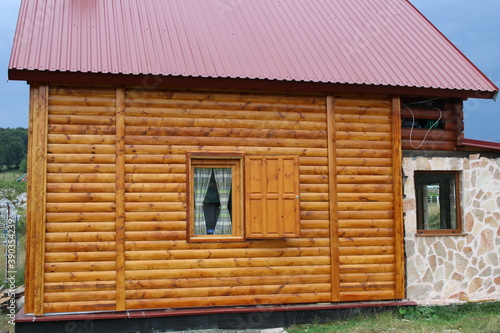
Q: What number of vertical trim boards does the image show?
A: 4